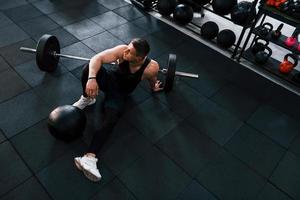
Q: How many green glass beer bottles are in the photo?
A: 0